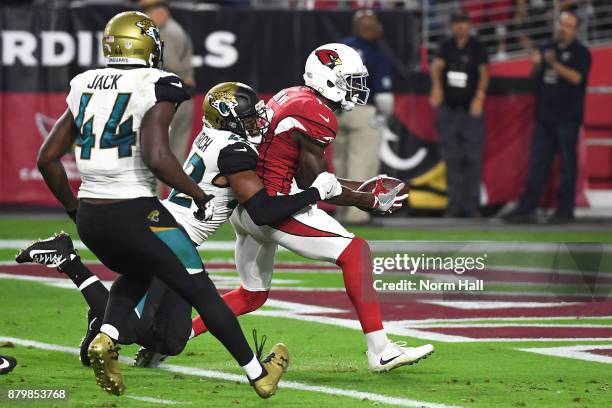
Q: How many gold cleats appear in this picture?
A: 2